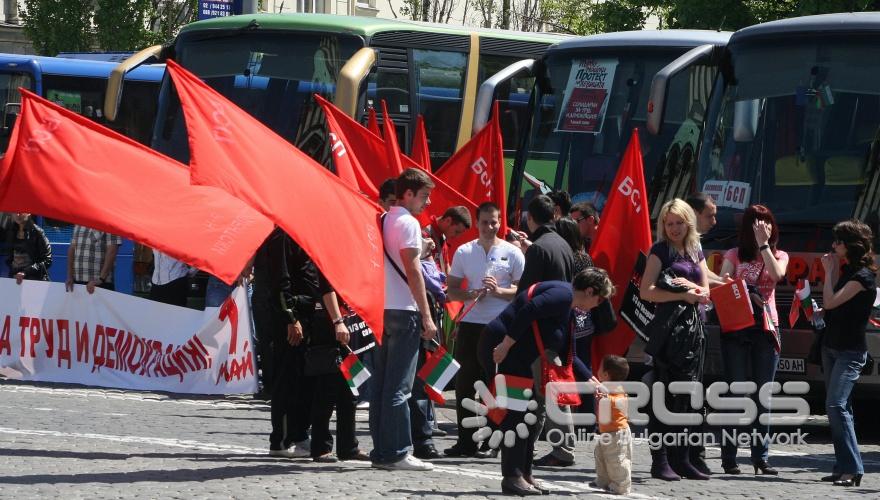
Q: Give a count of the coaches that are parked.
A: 4